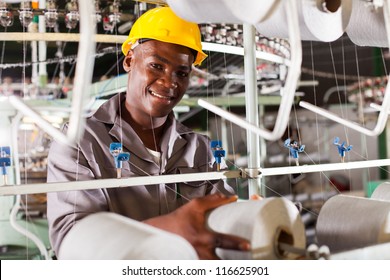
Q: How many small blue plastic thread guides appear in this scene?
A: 5